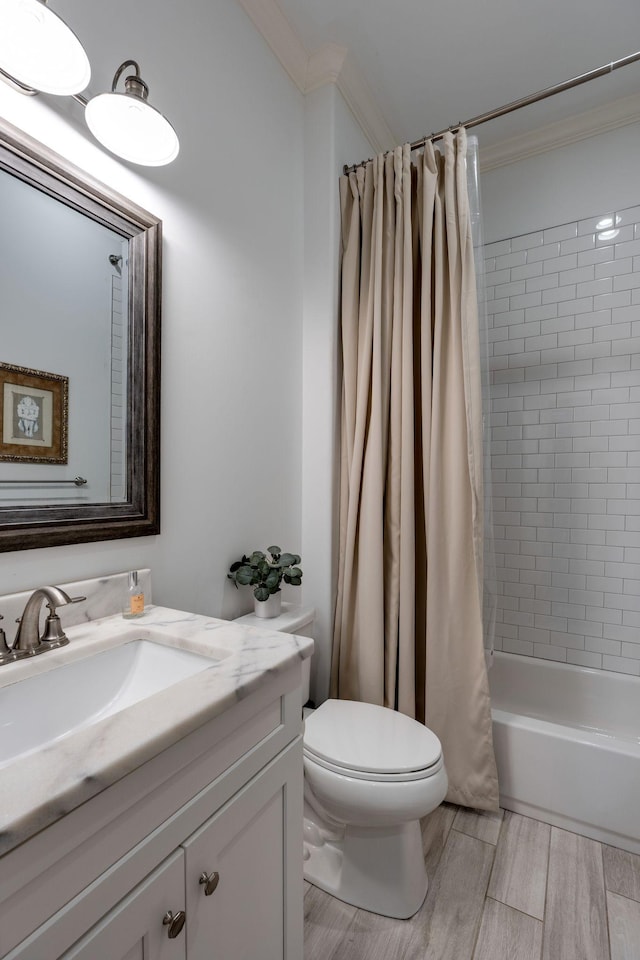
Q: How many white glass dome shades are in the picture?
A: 2